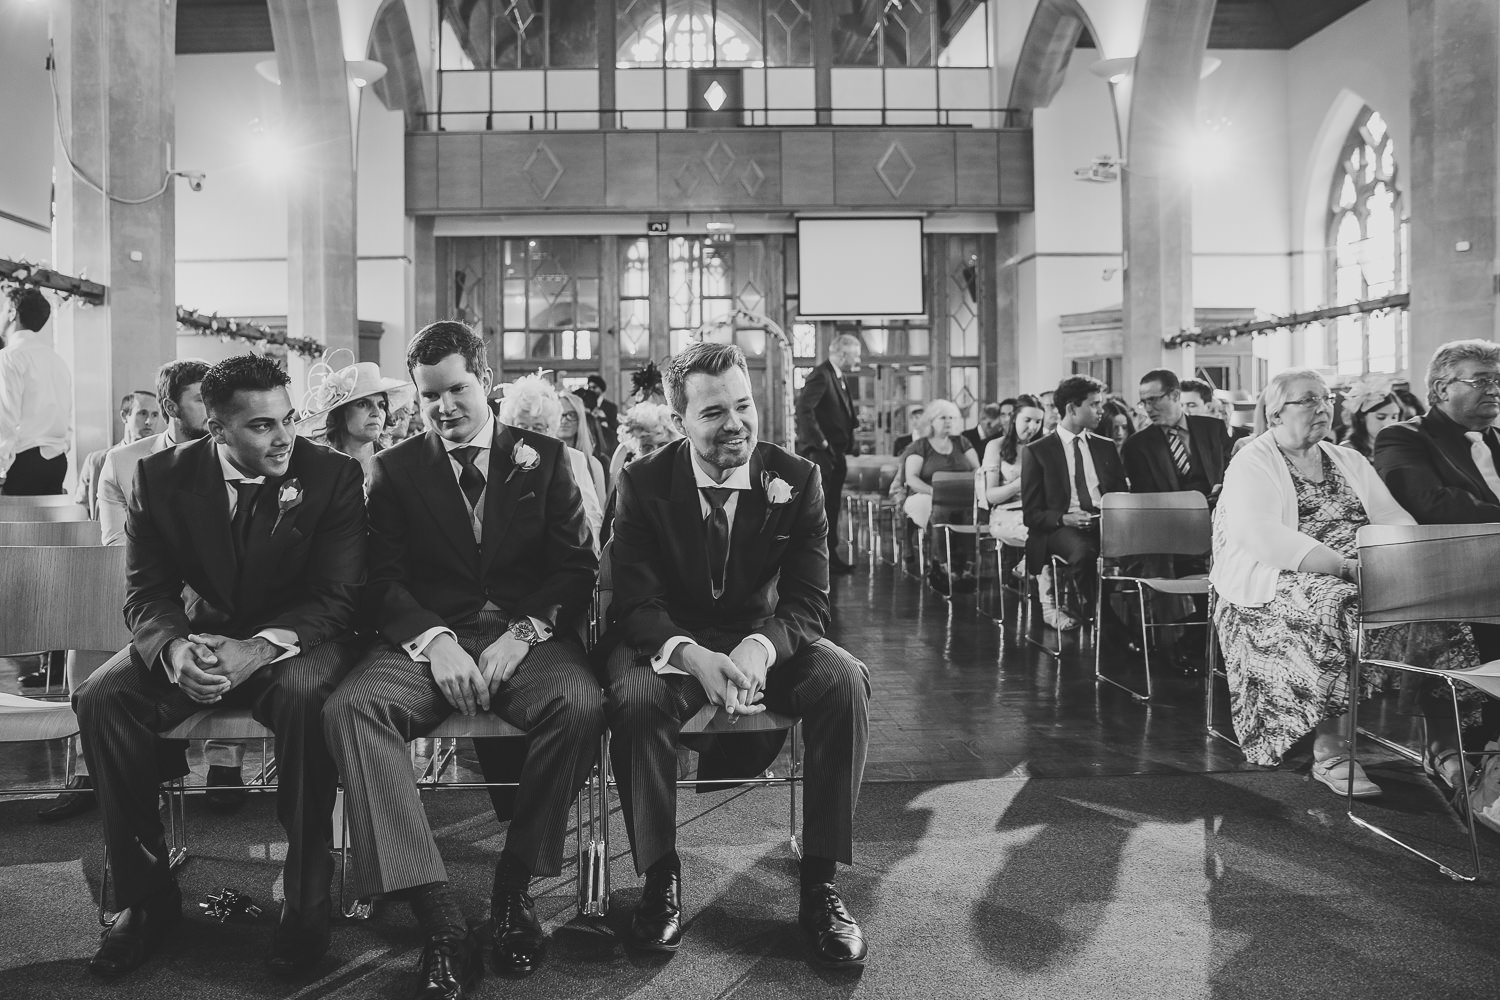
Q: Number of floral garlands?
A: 3